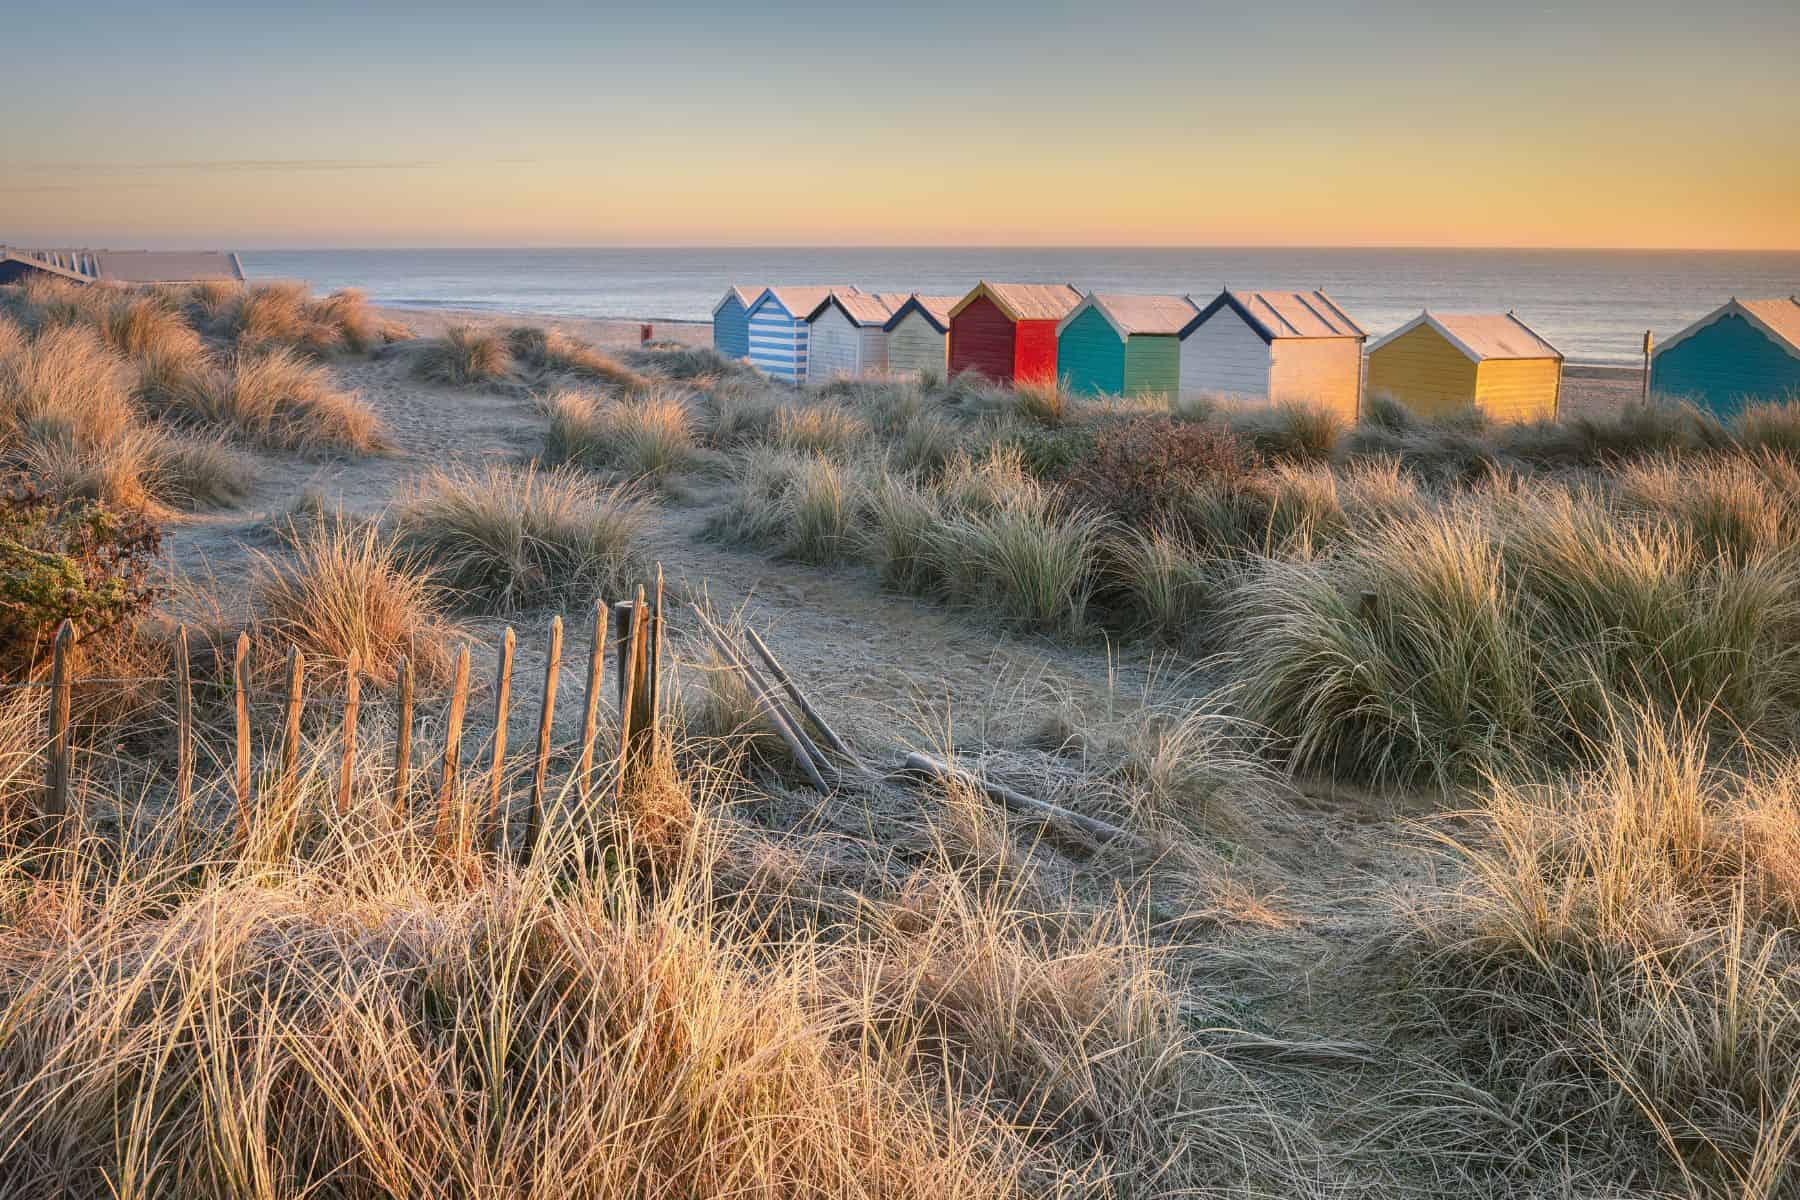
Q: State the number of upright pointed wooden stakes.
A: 12